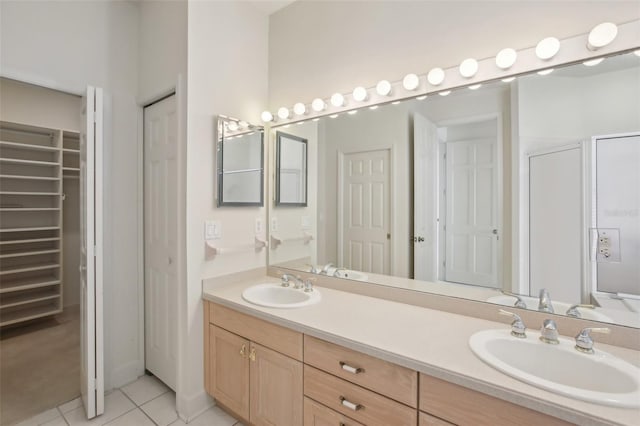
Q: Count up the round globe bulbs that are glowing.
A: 13